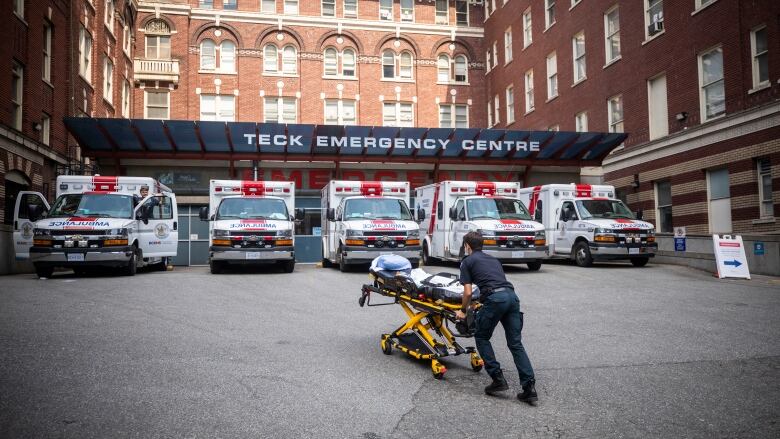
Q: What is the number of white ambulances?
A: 5